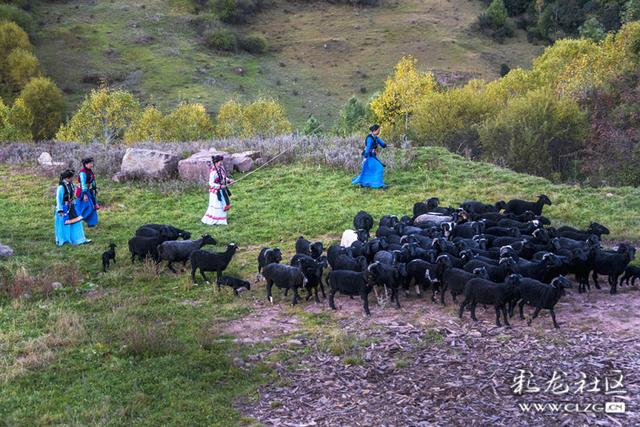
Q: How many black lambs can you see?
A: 2